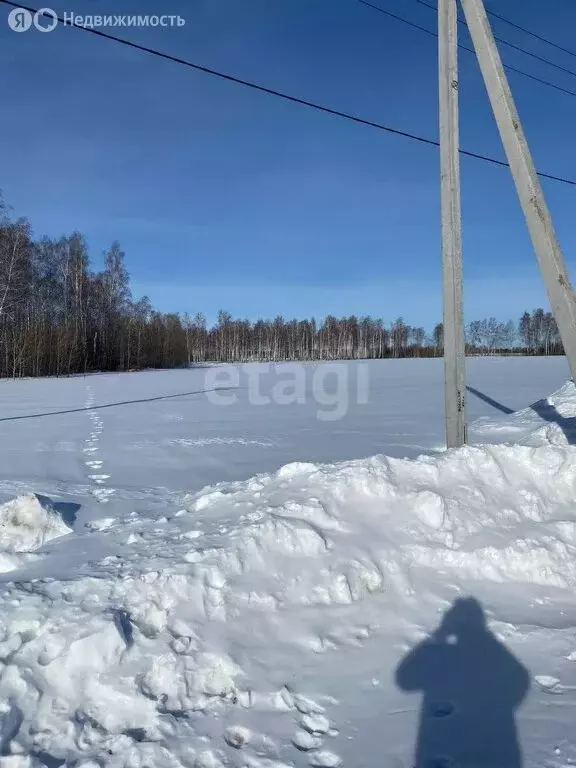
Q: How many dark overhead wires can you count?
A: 4